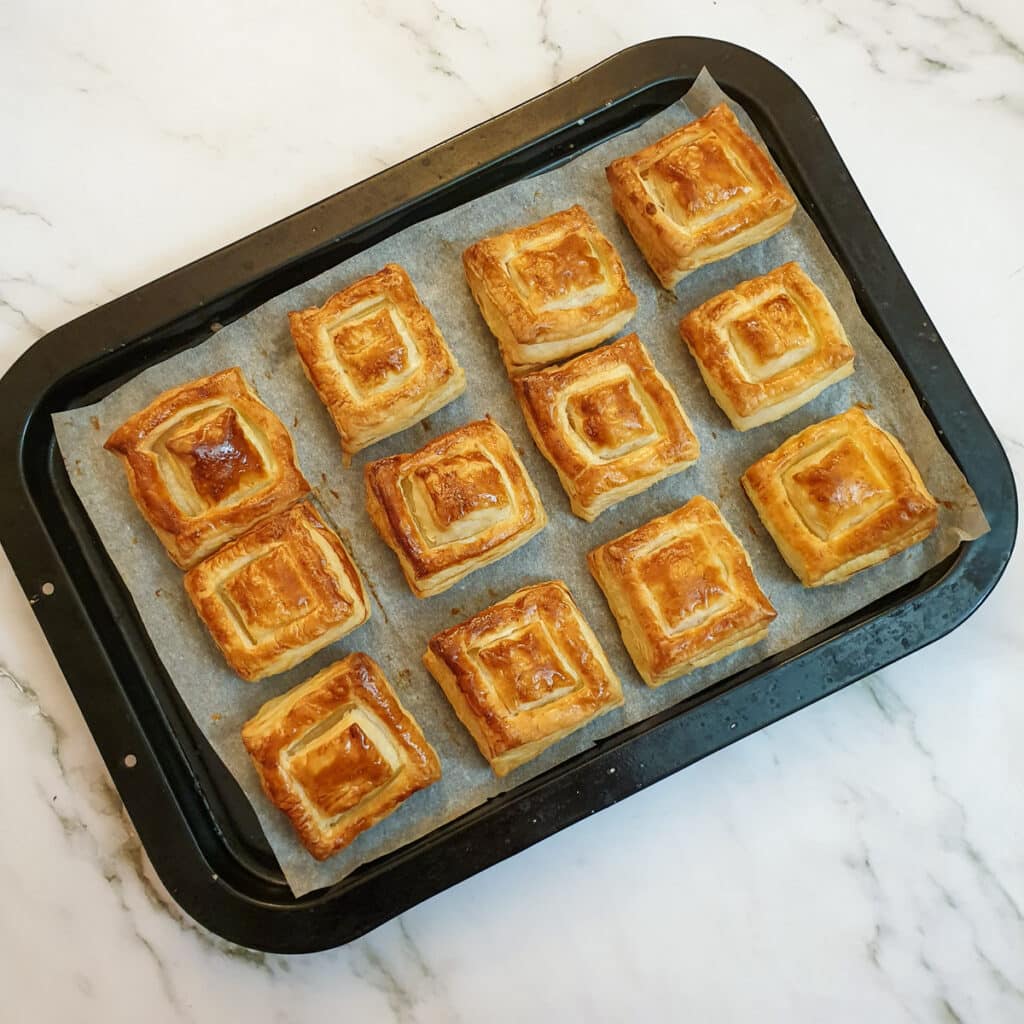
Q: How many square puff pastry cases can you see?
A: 12